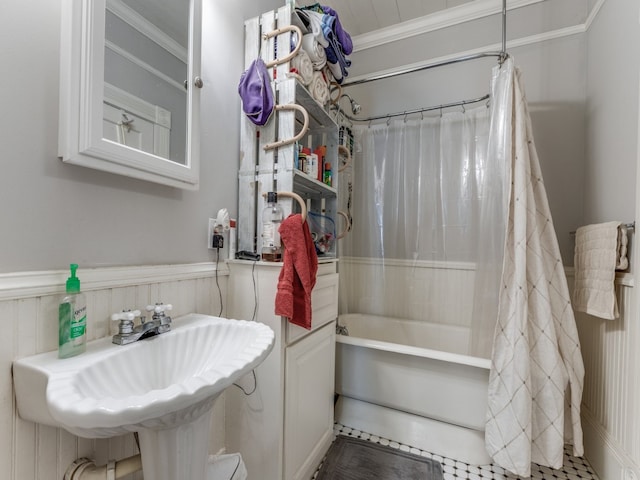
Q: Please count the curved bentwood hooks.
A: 6